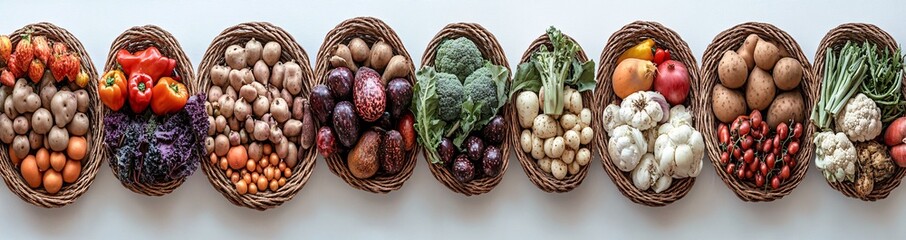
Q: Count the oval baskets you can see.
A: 9